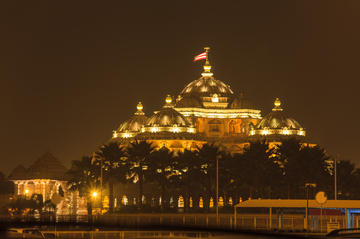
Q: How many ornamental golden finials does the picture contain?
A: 4